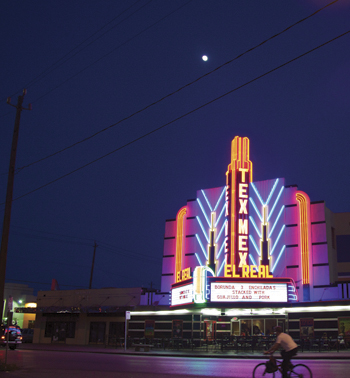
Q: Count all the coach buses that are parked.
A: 0